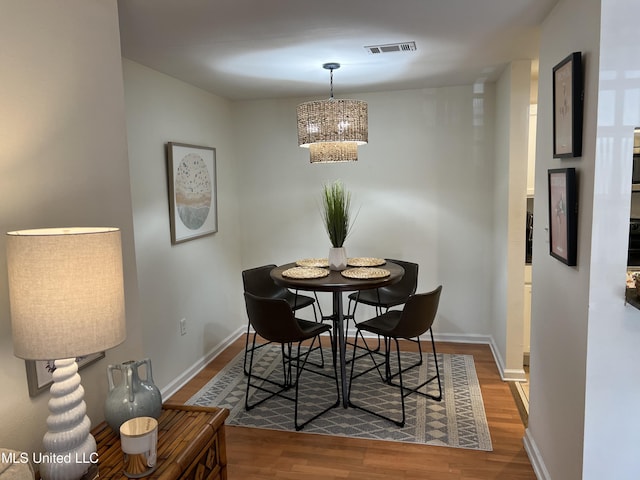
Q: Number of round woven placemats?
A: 4